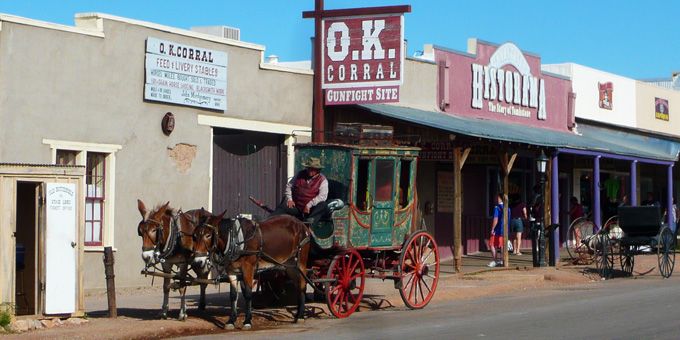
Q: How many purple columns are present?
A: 4